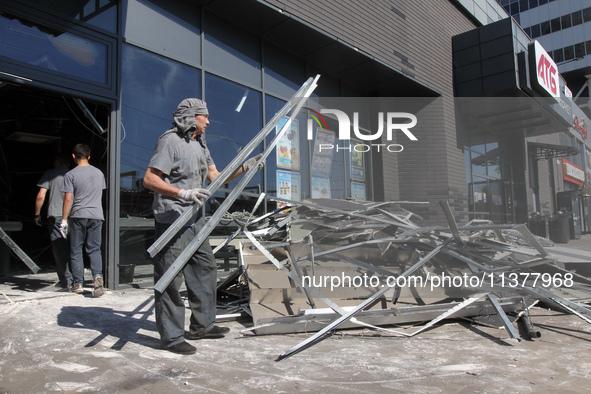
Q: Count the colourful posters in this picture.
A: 6